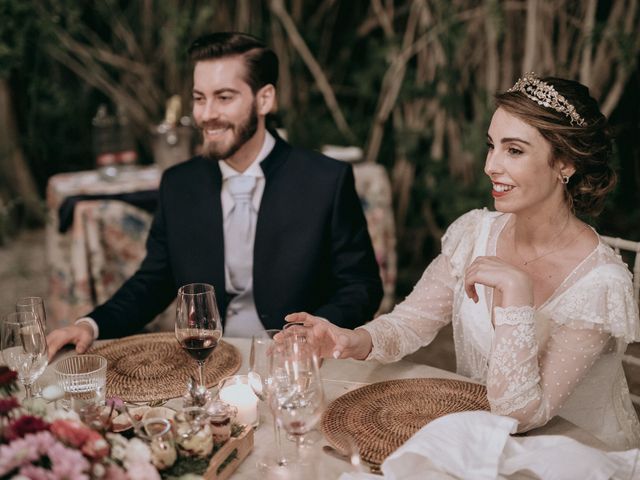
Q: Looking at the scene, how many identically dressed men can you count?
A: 0